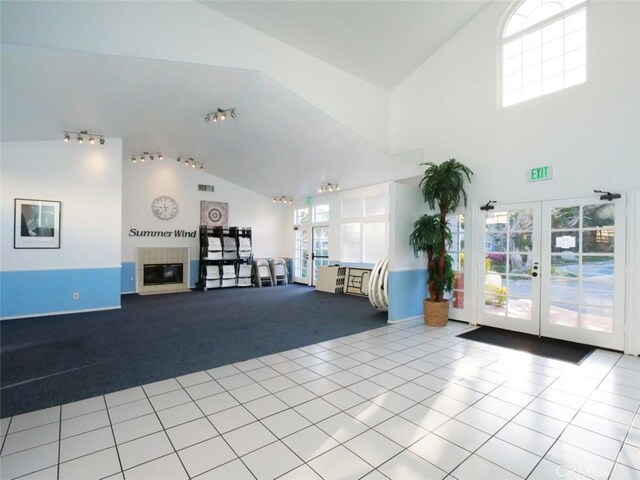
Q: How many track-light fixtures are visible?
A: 6